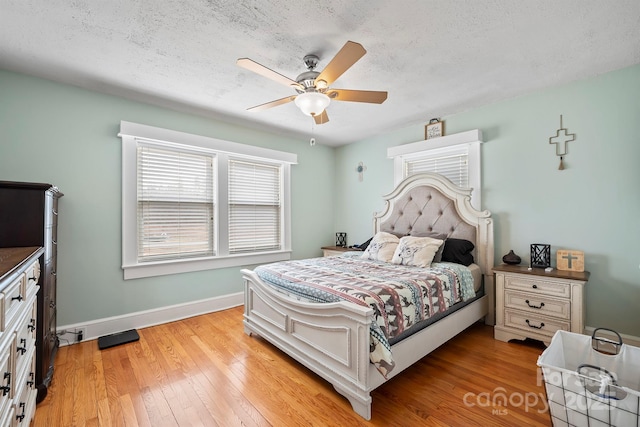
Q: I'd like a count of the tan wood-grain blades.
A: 5